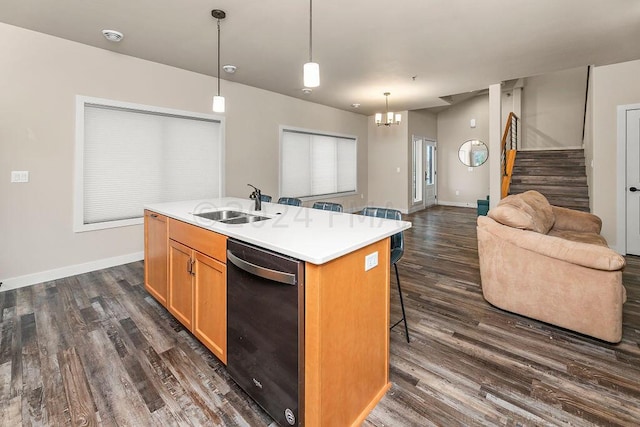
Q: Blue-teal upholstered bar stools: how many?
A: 4